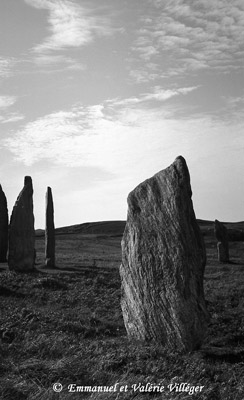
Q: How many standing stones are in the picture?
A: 5